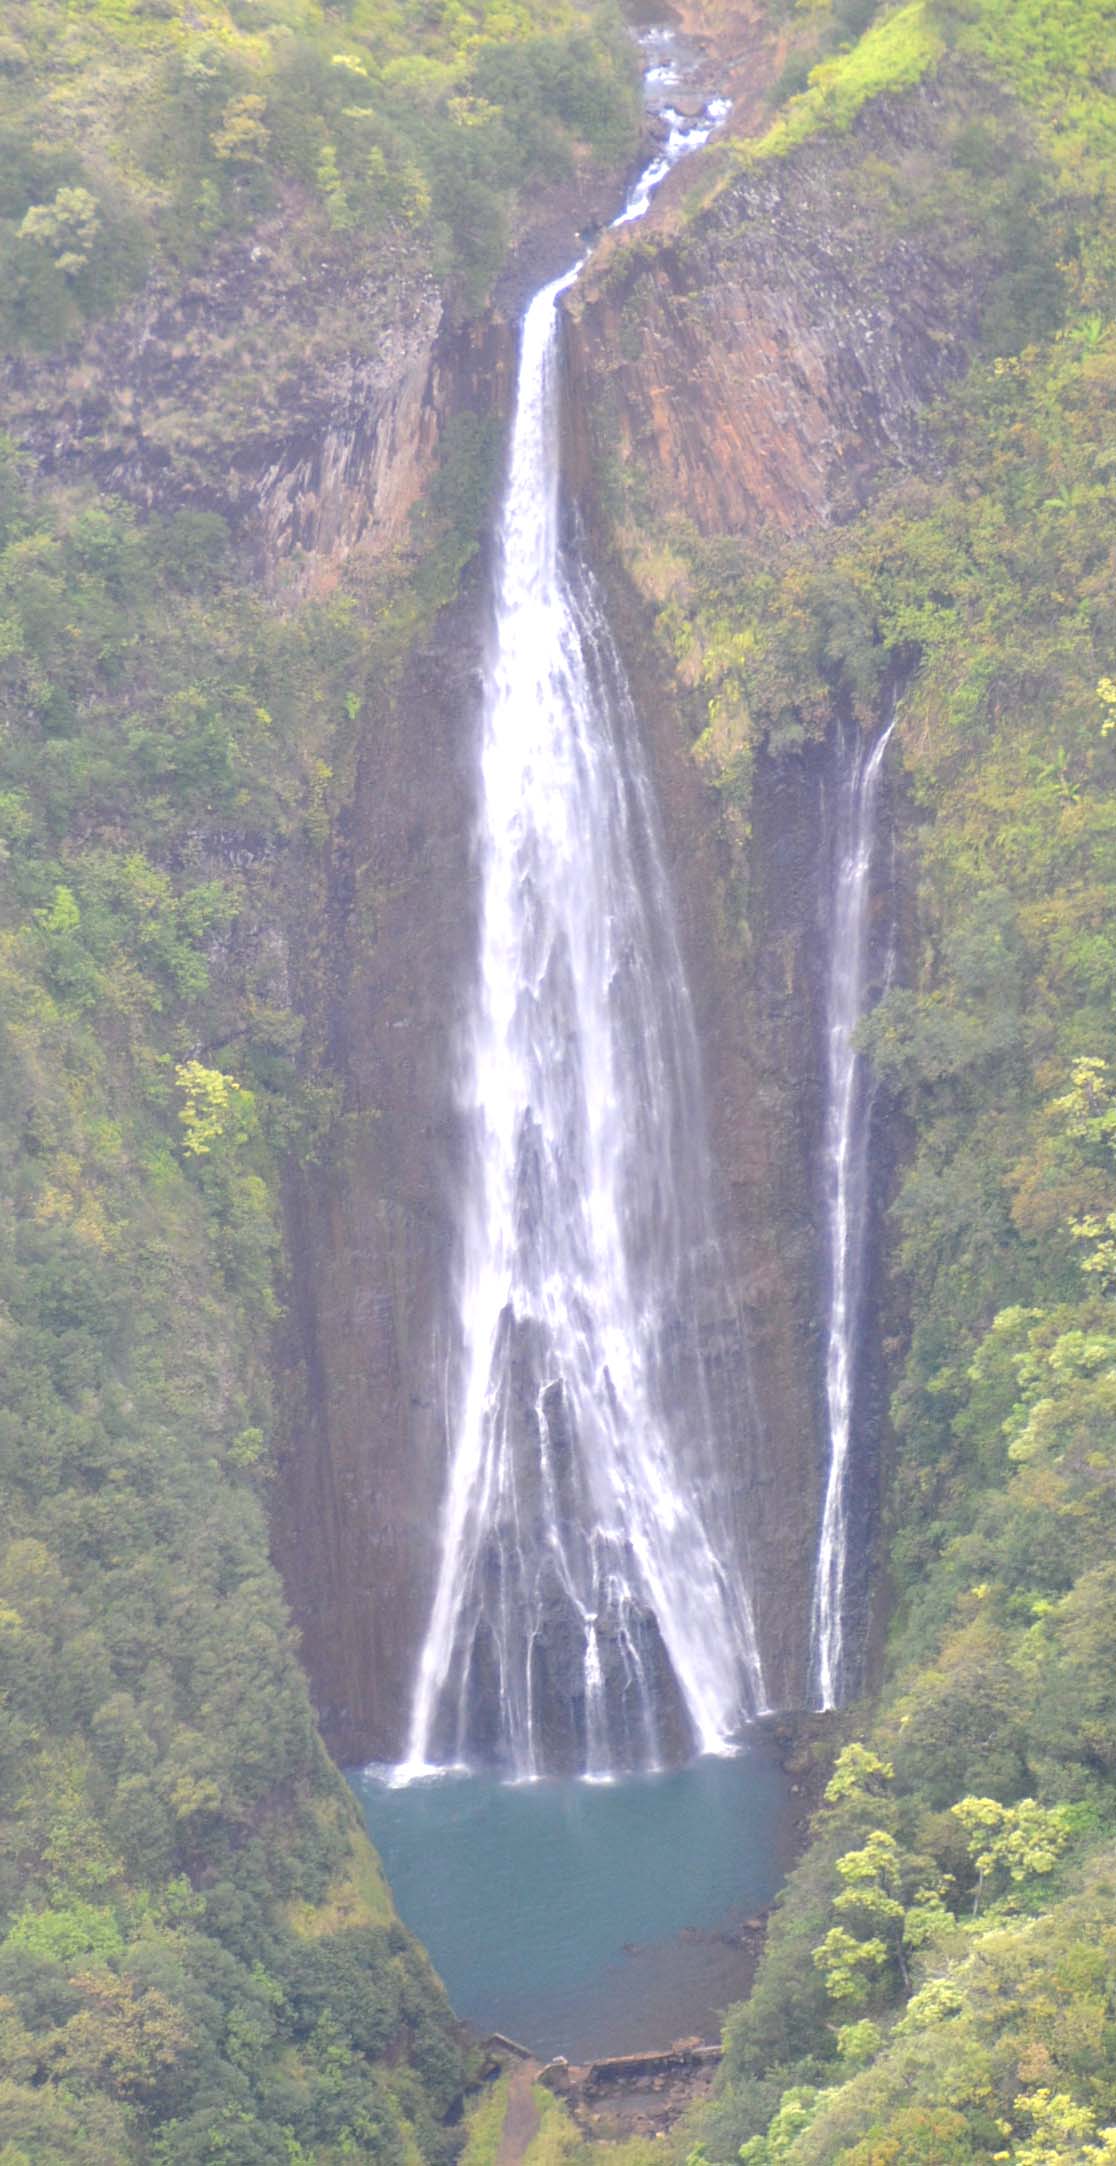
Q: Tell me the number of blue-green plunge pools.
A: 1